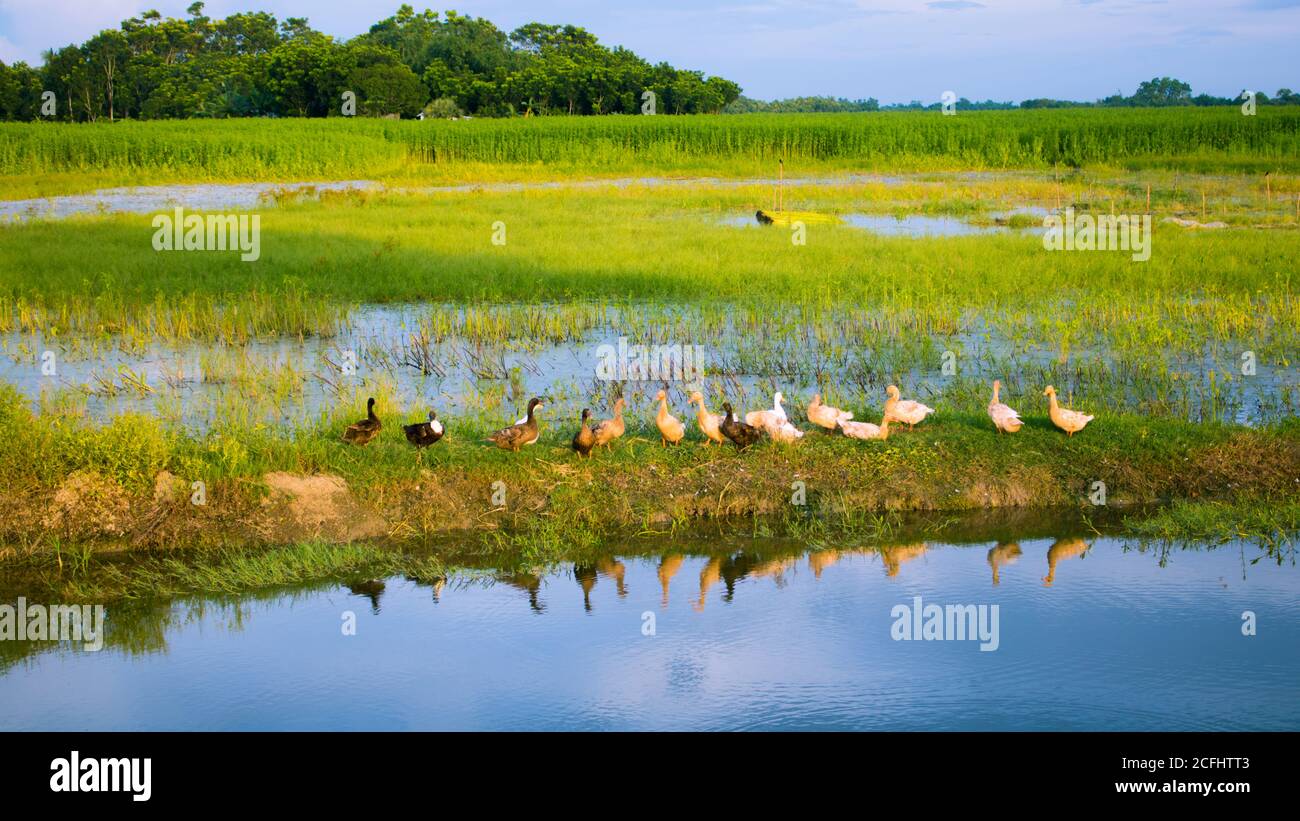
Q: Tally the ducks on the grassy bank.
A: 15